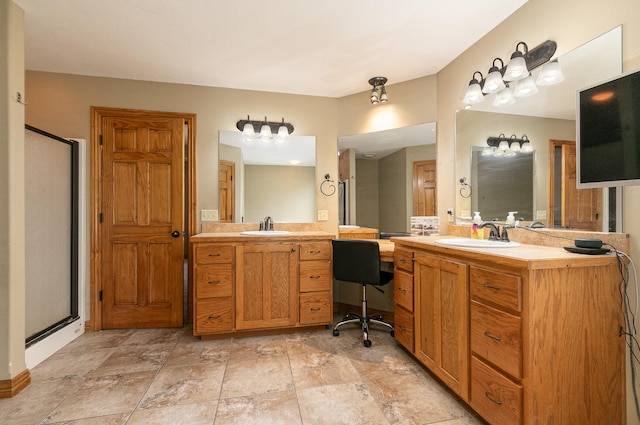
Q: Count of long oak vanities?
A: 2